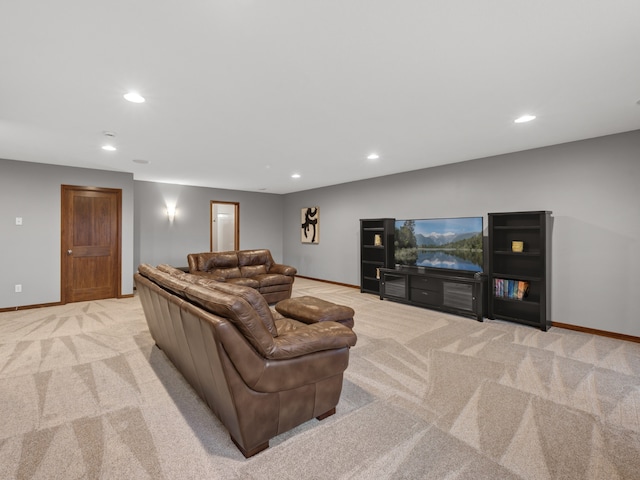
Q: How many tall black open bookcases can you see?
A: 2